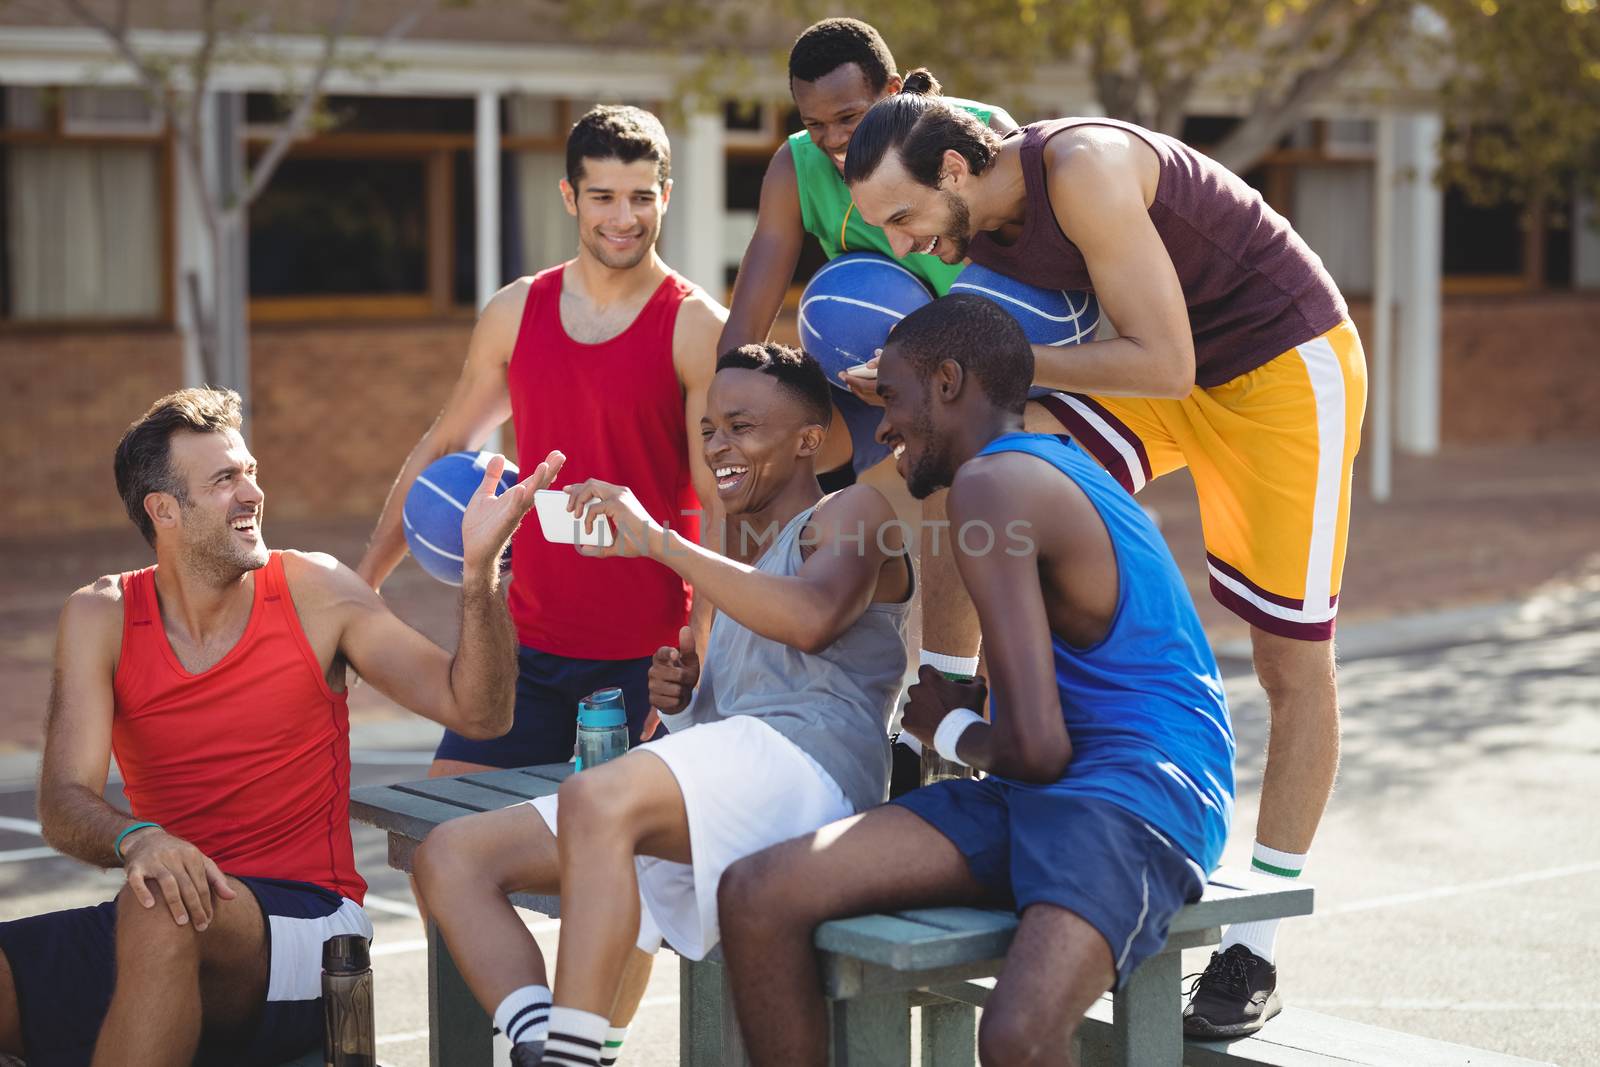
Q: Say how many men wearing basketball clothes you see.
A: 6